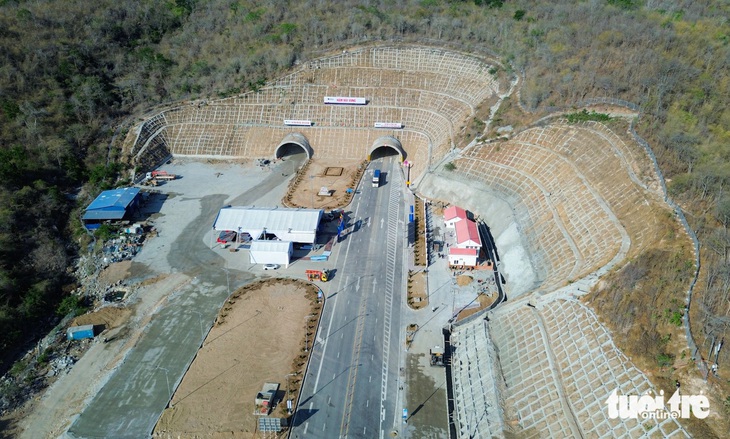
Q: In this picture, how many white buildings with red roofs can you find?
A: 3